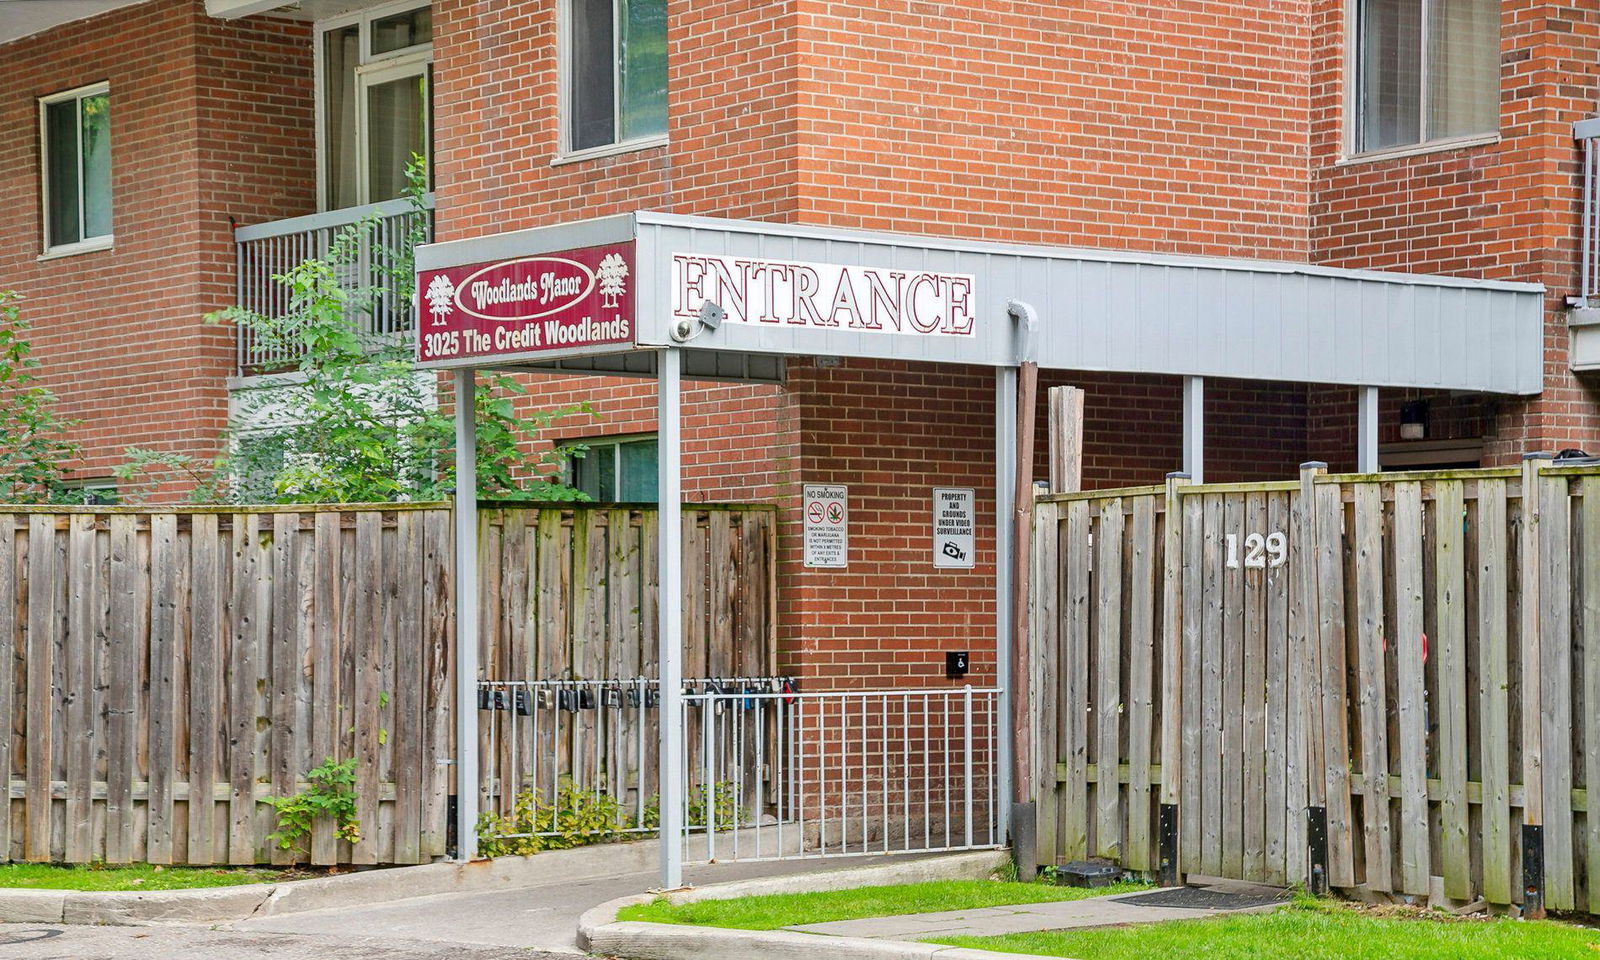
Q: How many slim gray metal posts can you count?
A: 5